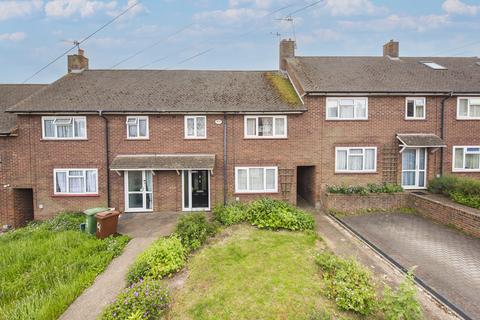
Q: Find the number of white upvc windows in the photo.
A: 11